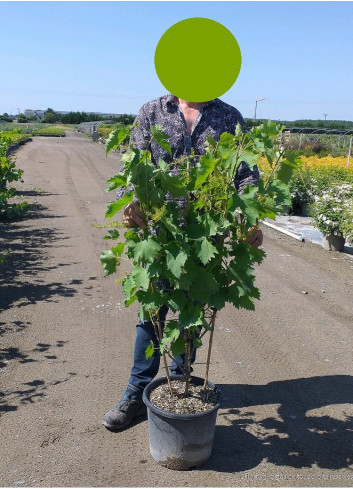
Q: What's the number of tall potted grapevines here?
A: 1